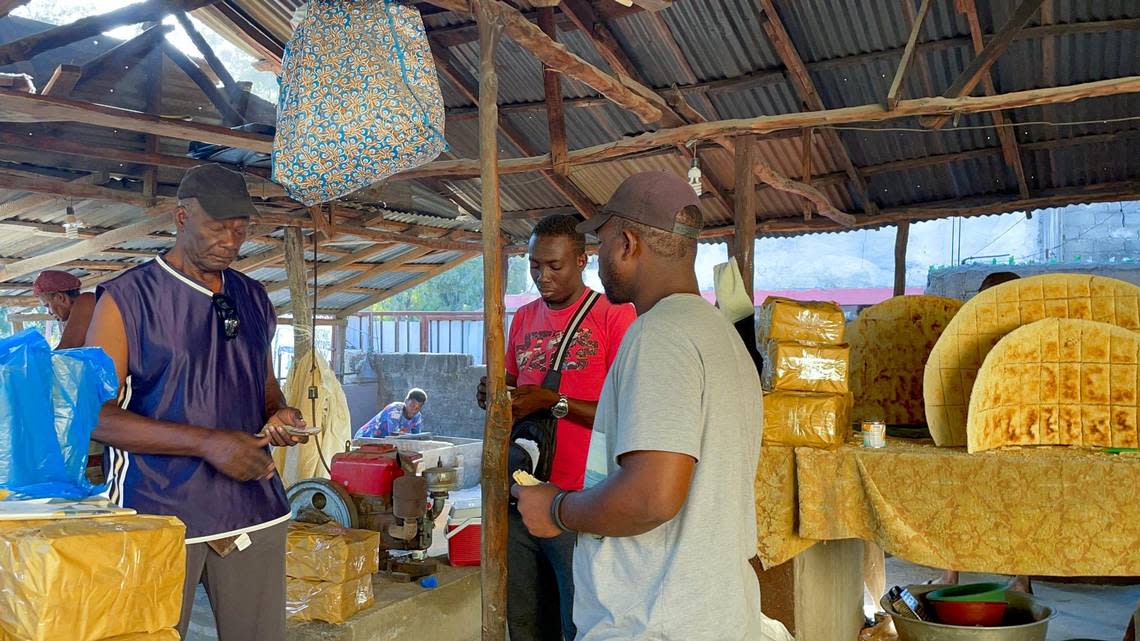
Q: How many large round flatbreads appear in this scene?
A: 3